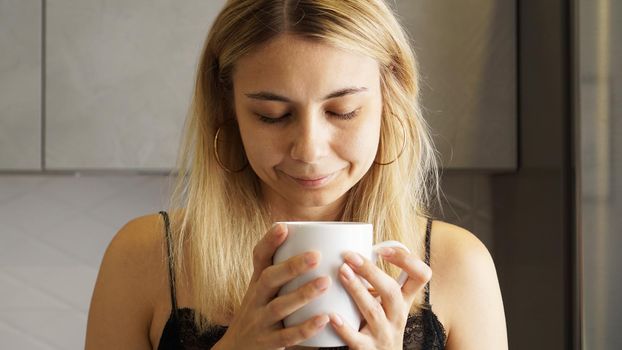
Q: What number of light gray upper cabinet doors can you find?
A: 3